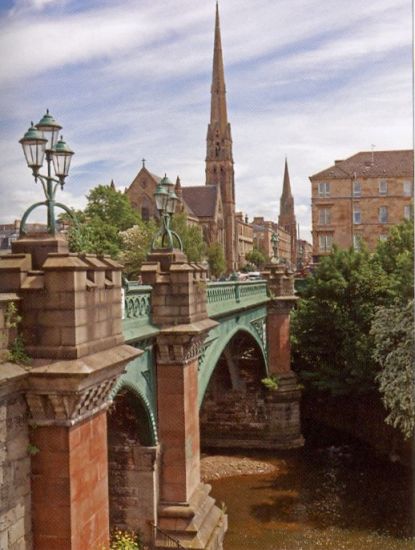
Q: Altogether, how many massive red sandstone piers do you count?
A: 3